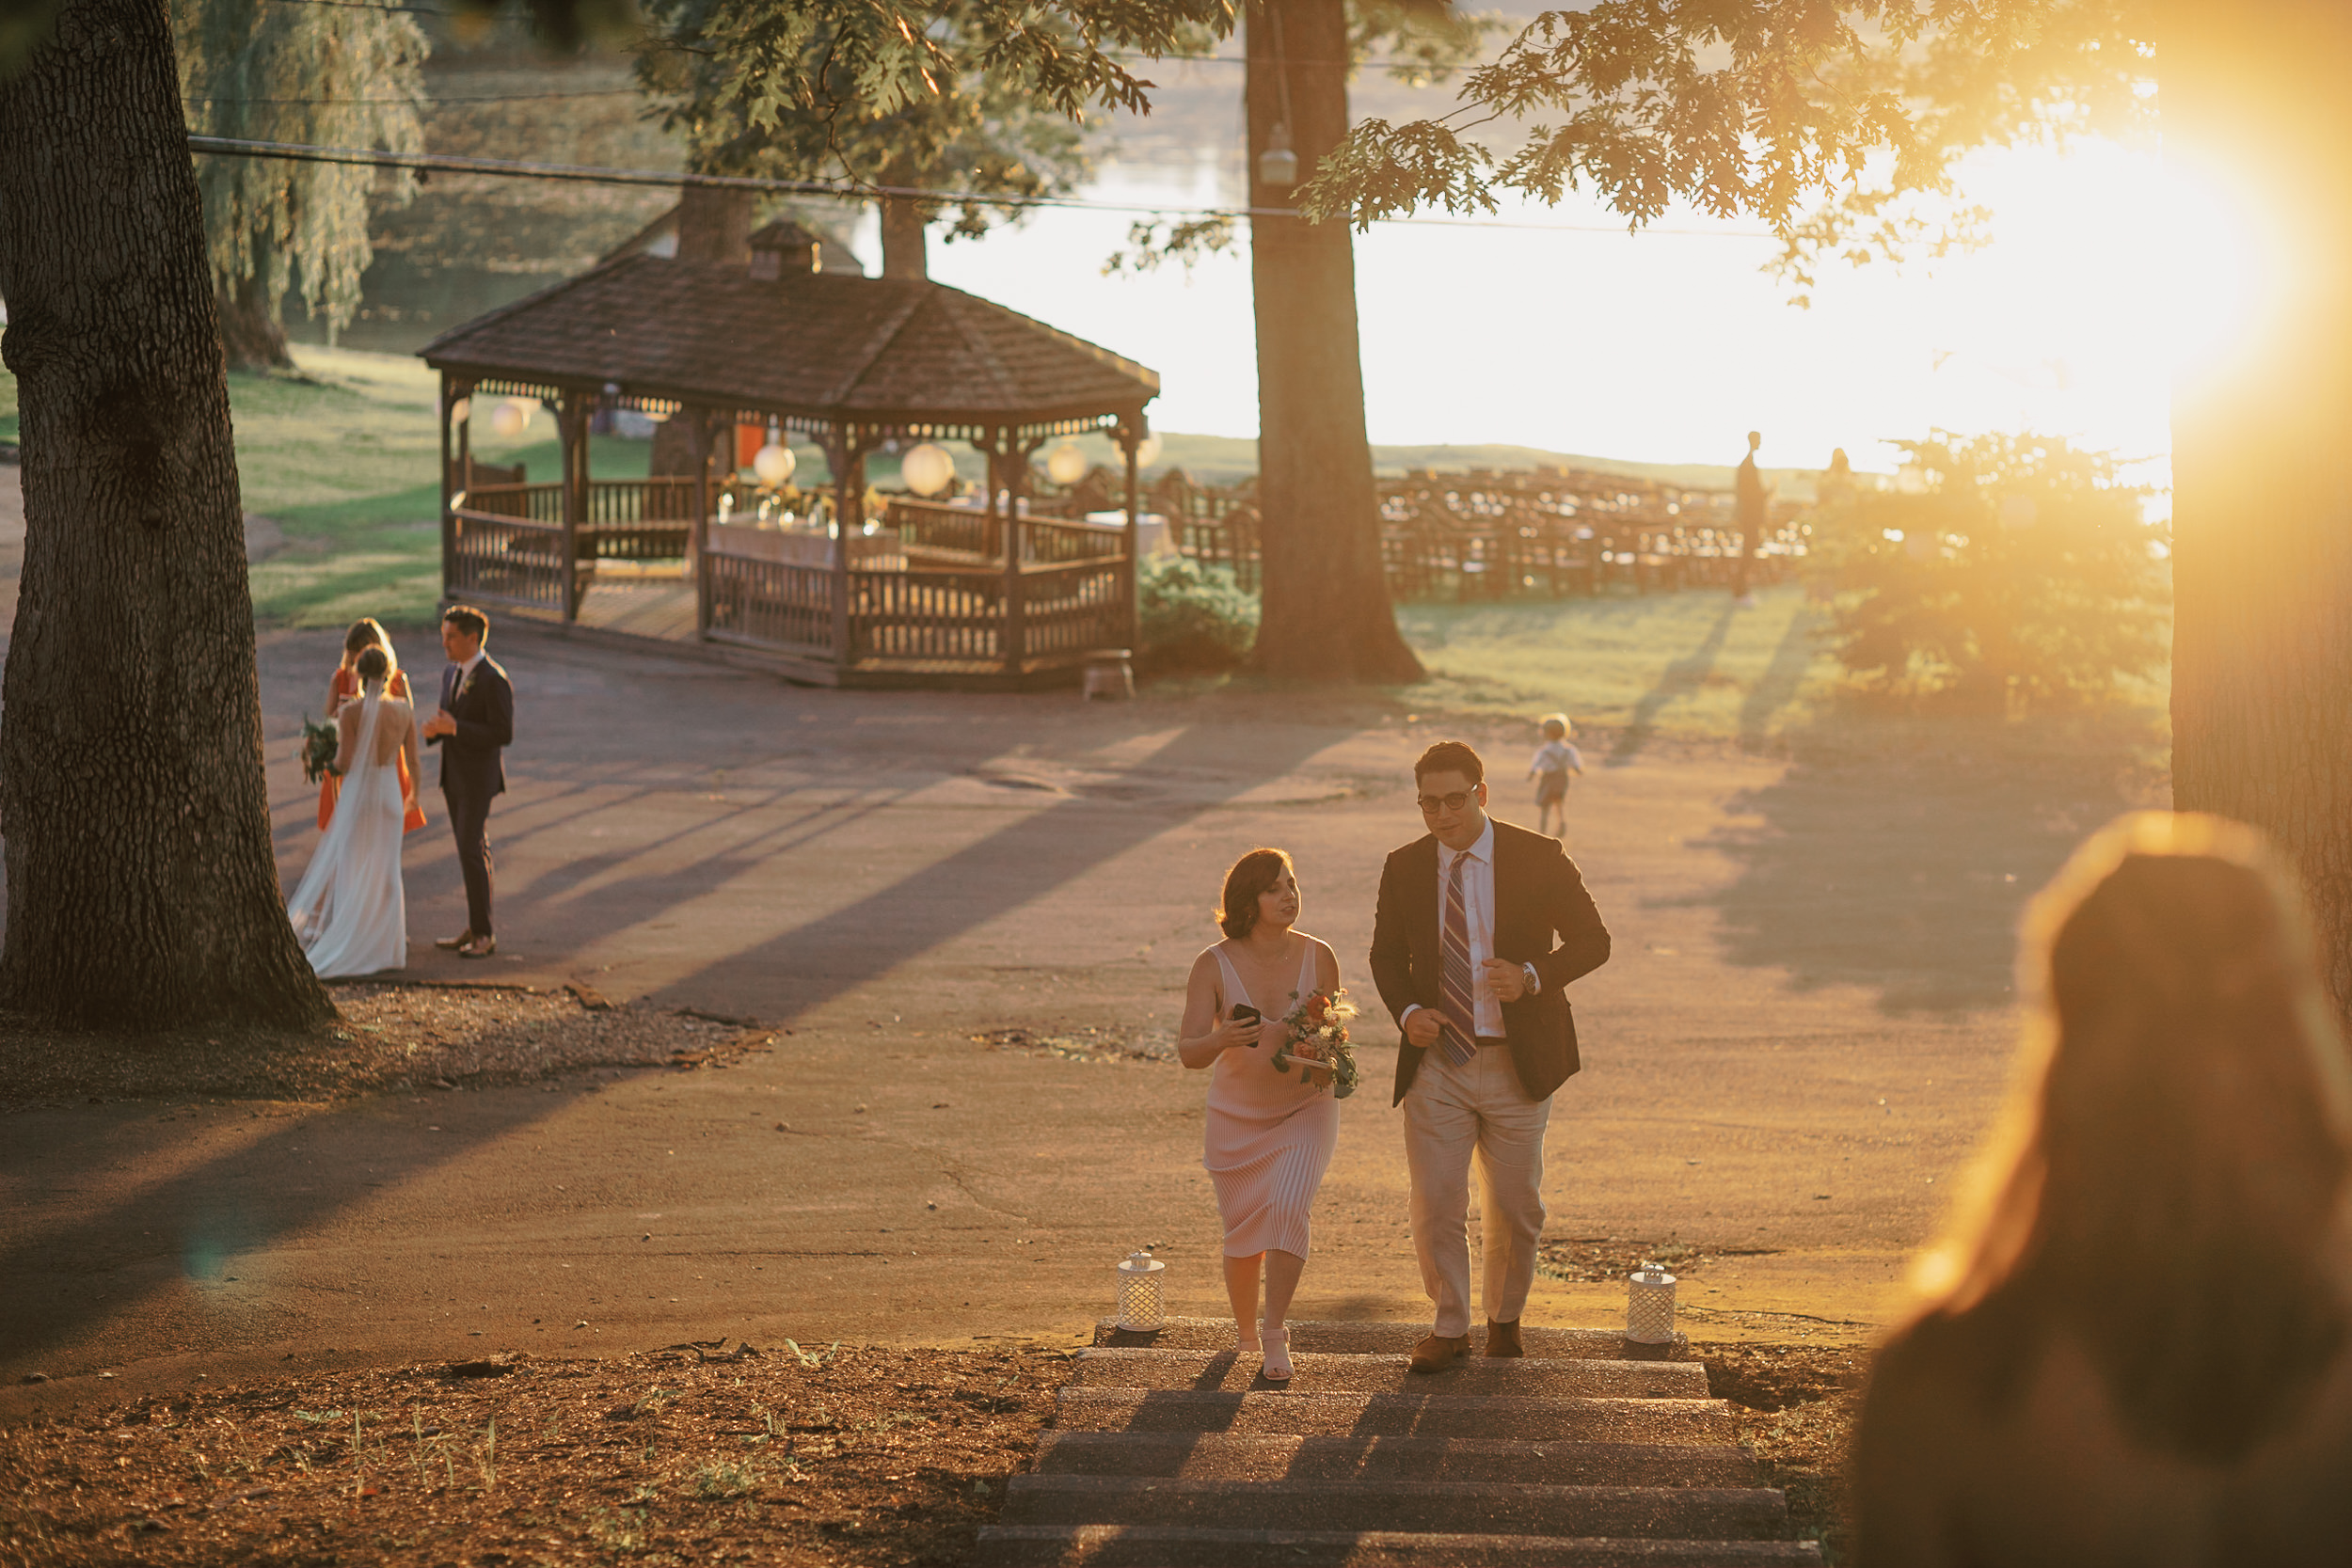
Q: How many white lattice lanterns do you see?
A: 2